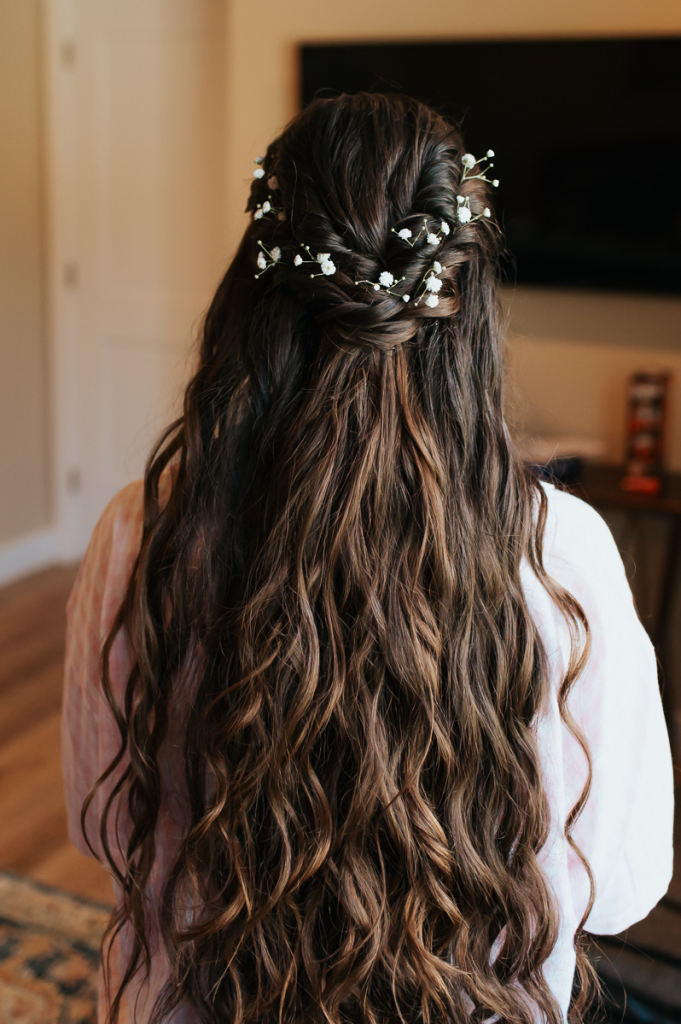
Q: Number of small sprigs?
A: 9